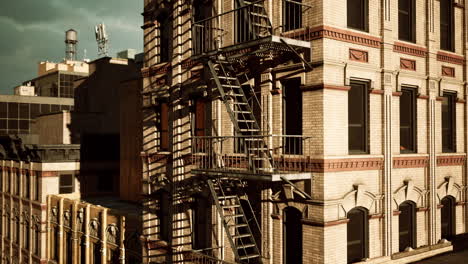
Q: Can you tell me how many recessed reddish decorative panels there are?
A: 3